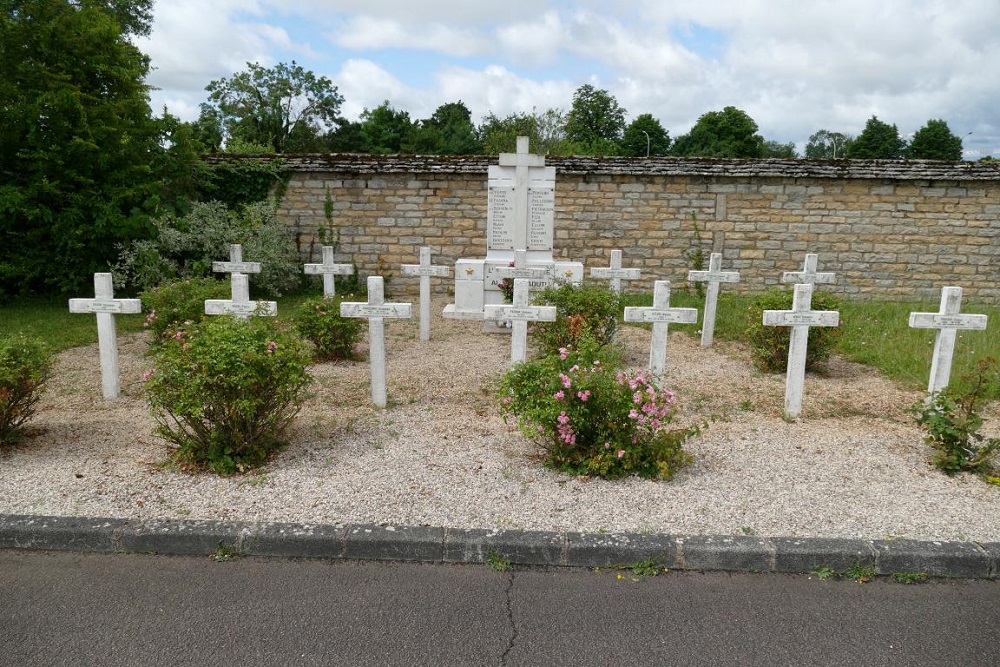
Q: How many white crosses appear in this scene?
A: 15